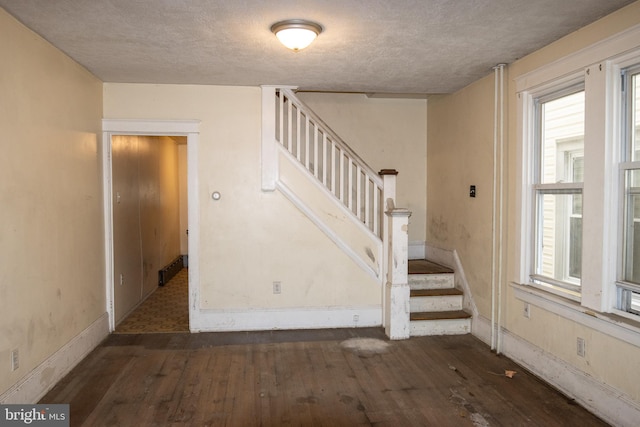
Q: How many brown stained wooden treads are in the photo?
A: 3